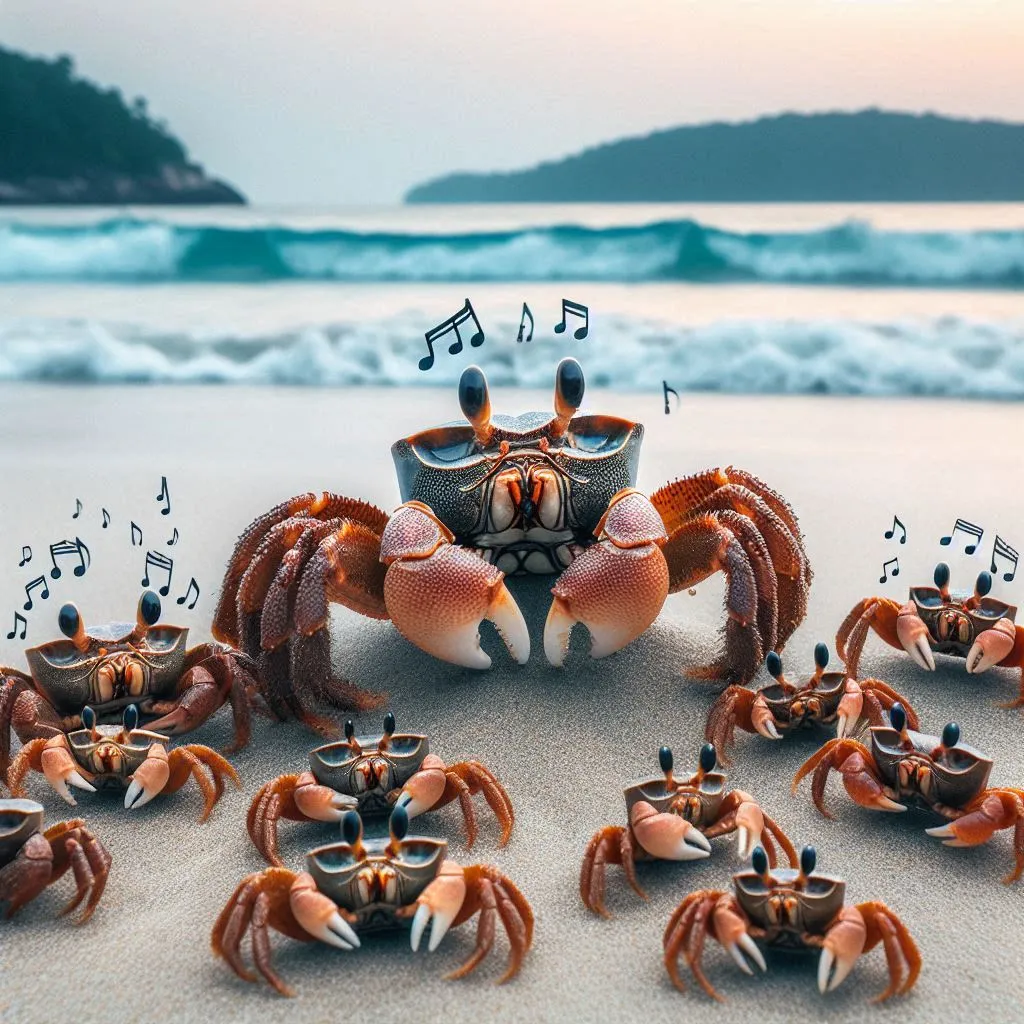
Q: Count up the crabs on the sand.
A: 11